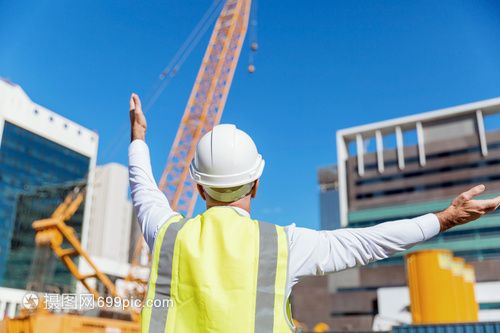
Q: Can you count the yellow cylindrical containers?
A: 3